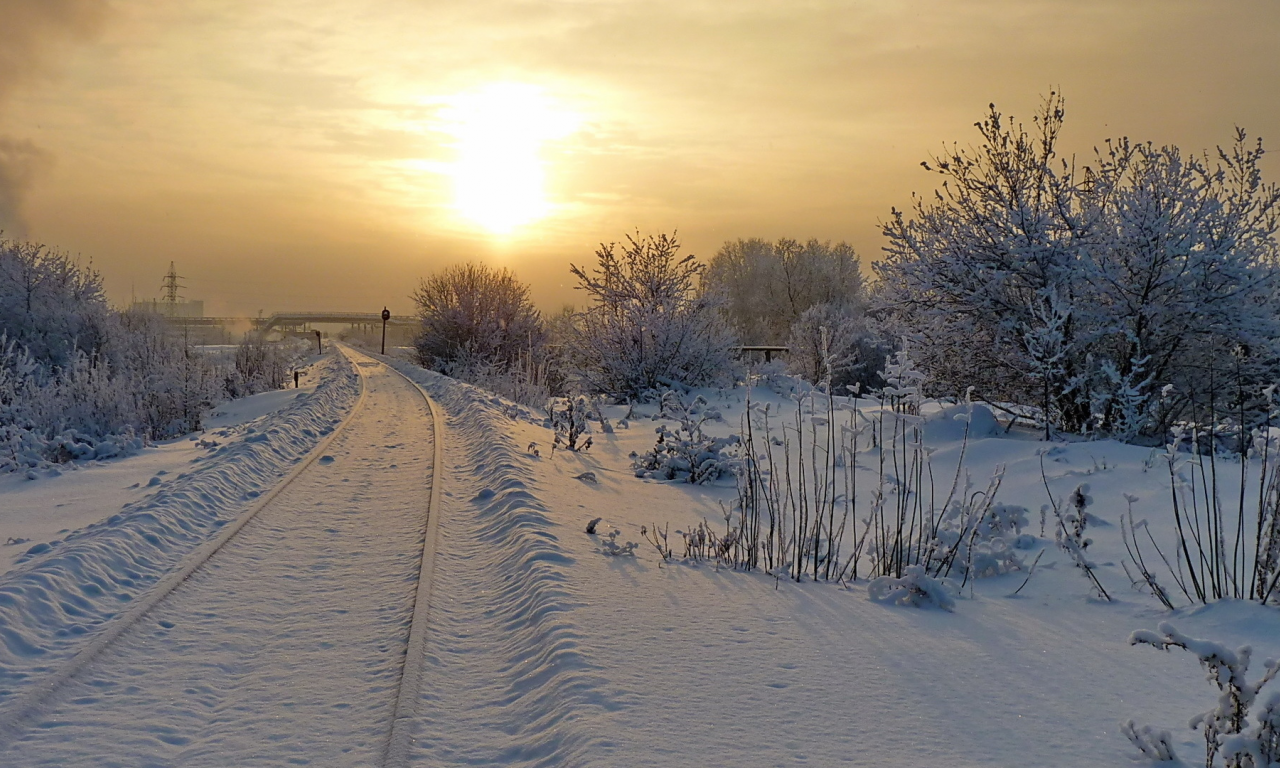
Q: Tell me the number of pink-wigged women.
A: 0